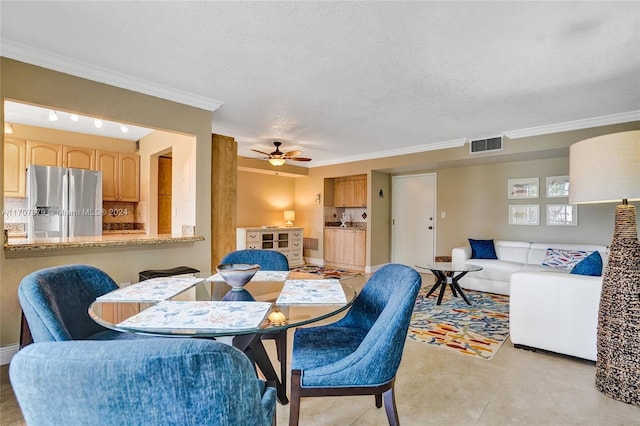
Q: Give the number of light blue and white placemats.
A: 4